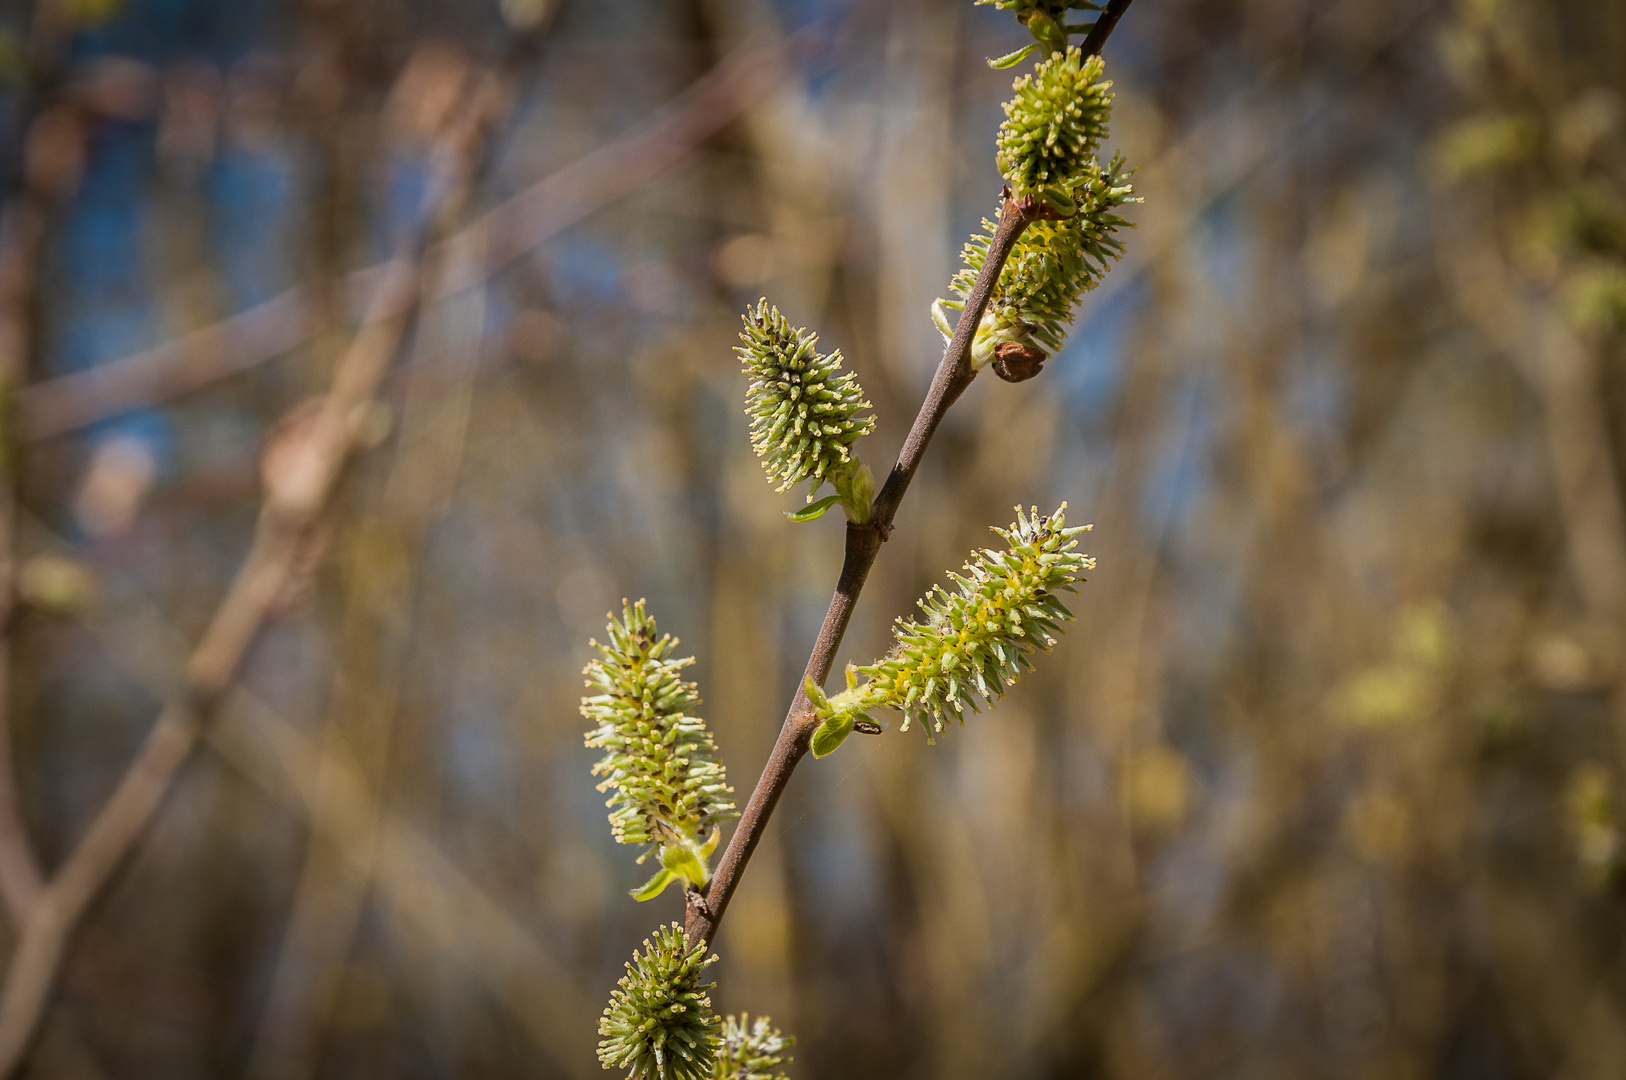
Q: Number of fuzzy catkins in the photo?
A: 8